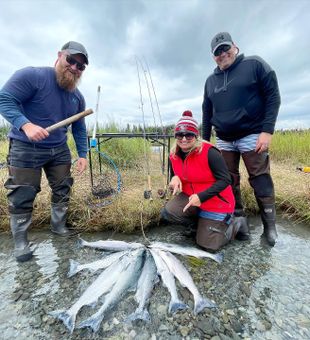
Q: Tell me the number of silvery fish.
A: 8